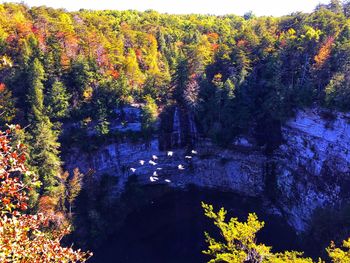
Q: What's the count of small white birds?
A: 12